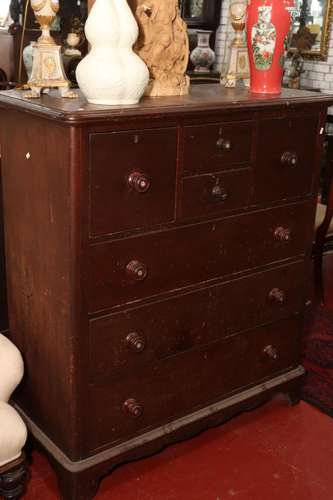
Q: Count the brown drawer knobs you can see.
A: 10